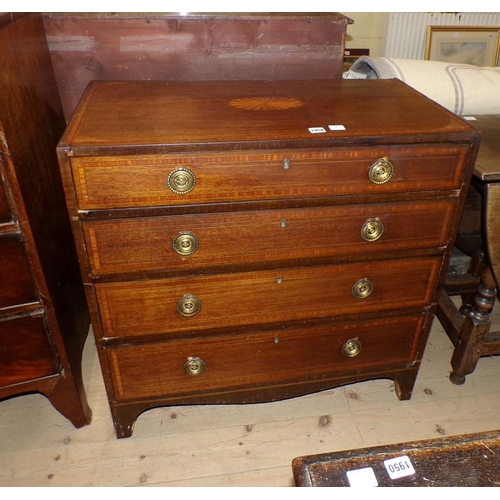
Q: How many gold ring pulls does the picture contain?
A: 8